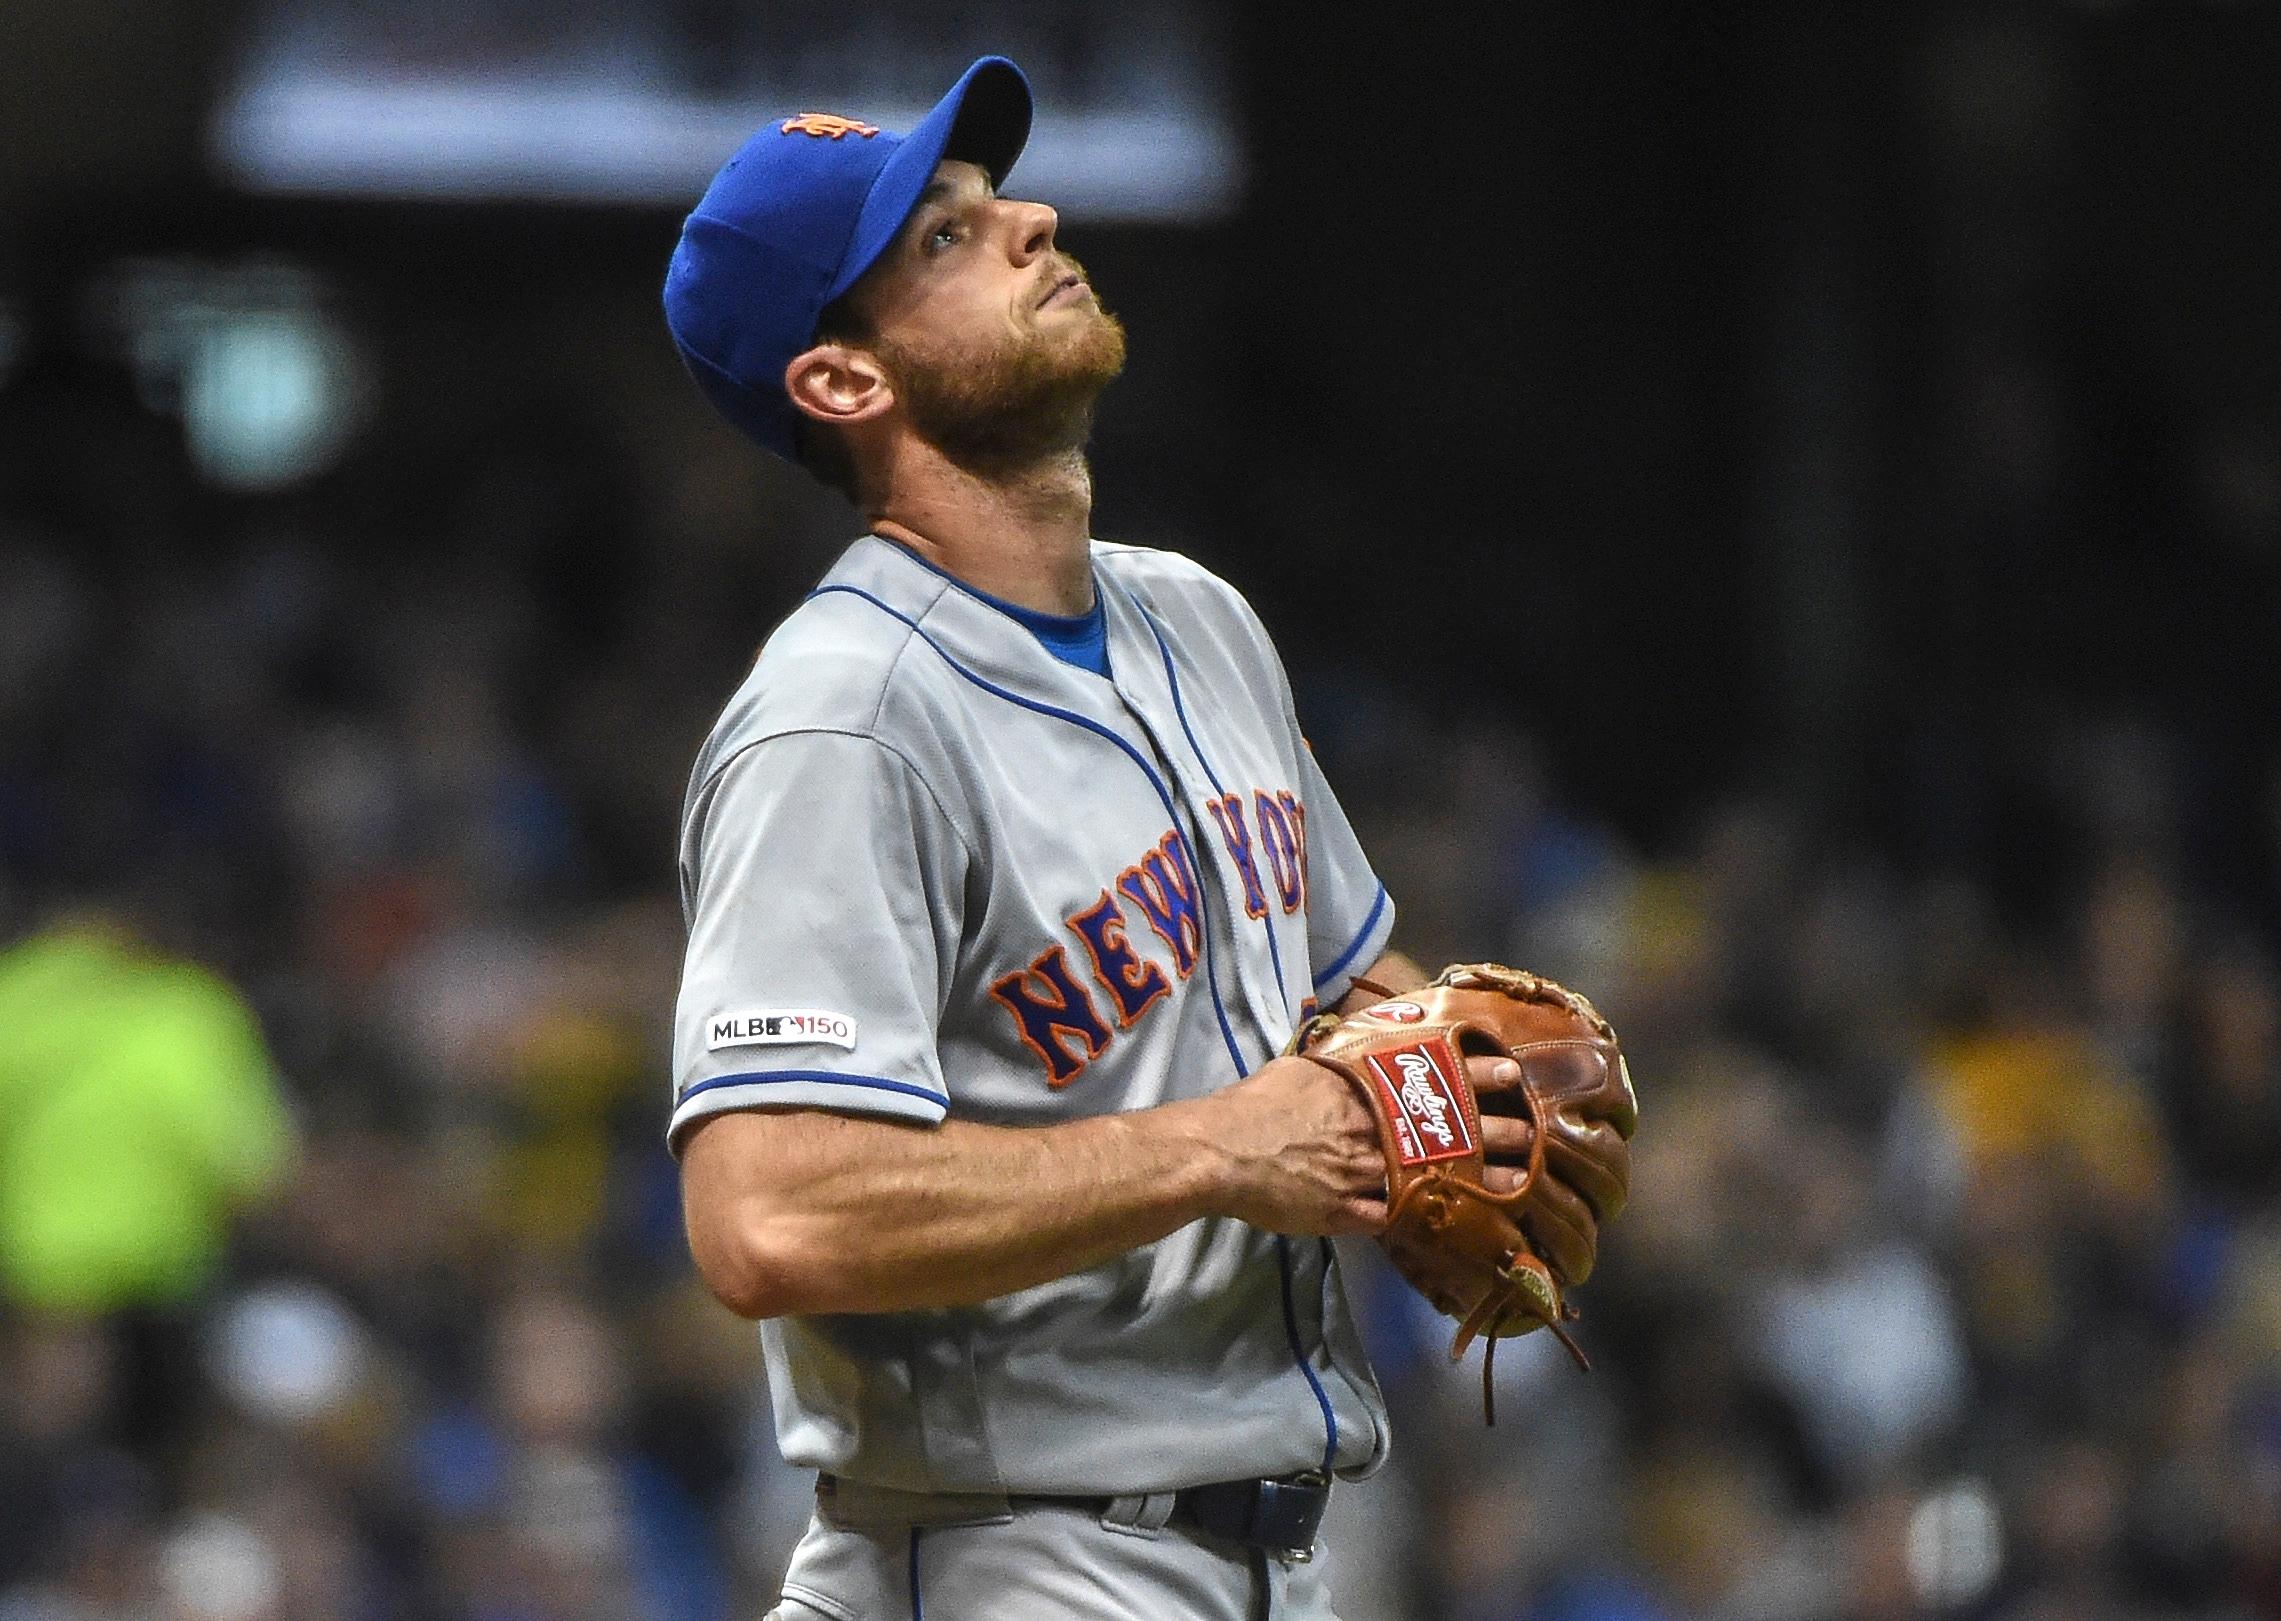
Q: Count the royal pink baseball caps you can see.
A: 0